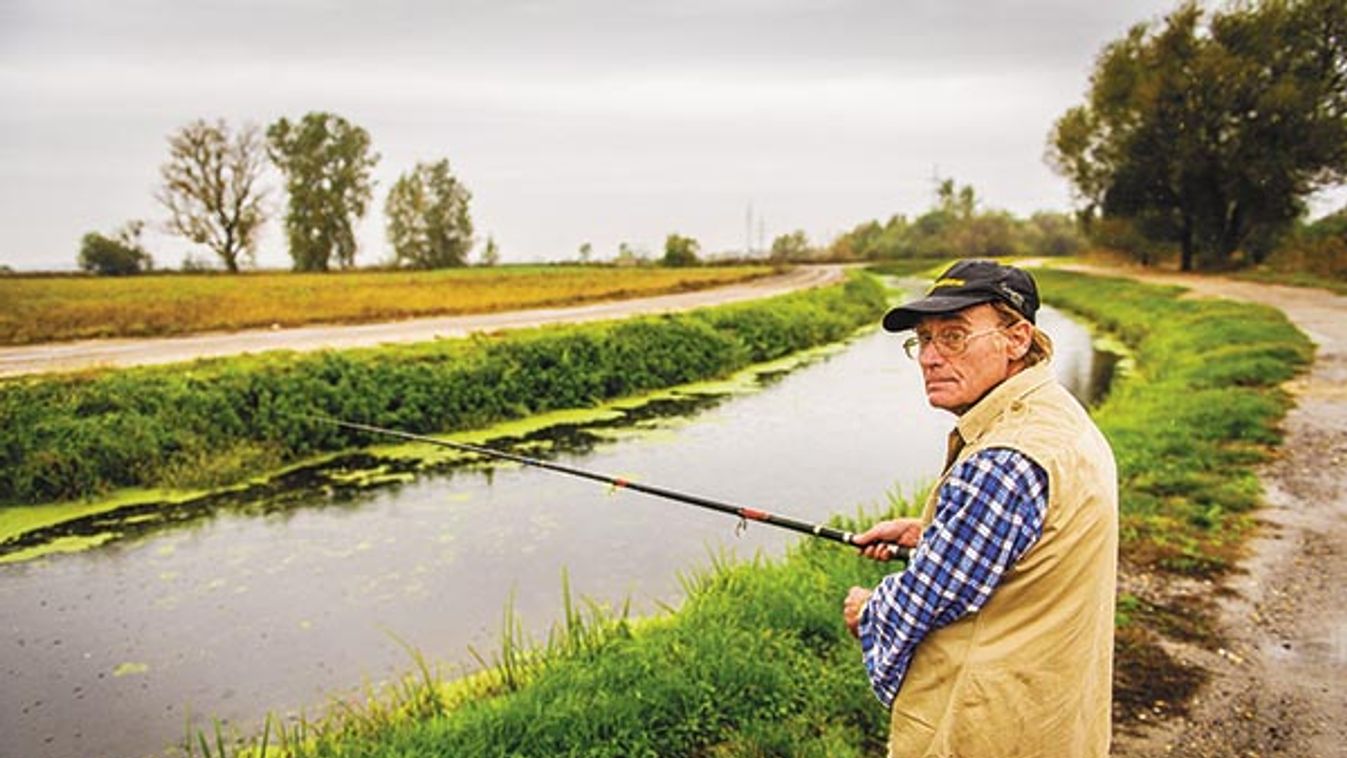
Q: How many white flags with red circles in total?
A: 0